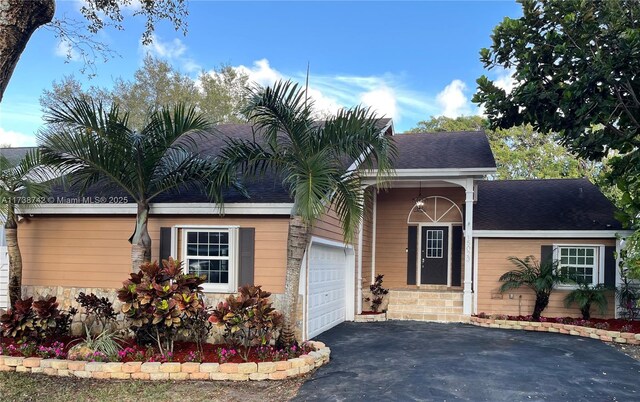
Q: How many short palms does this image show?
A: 2